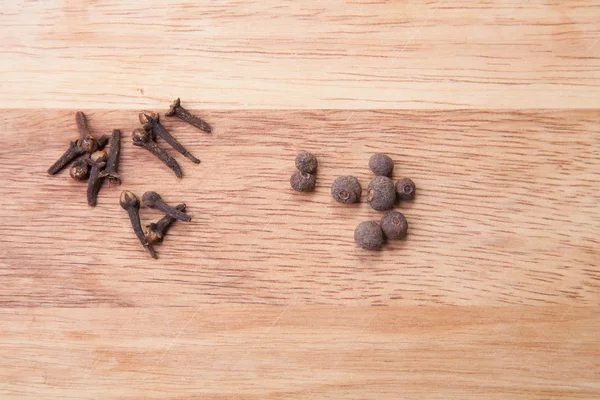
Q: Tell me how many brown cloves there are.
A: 11